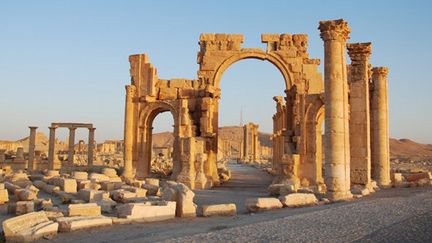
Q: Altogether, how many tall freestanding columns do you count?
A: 3